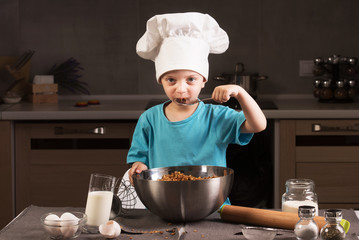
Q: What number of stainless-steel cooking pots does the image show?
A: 1